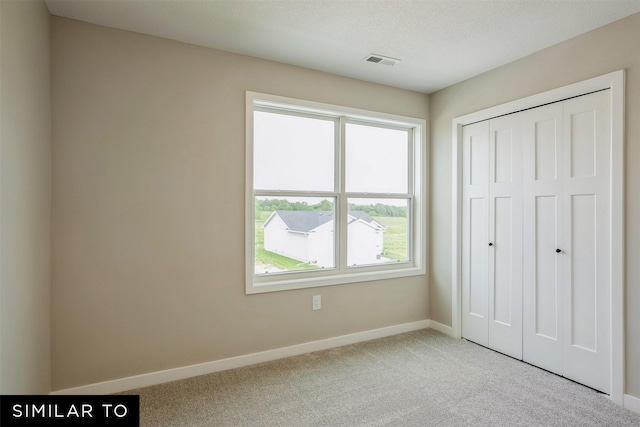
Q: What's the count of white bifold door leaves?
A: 4